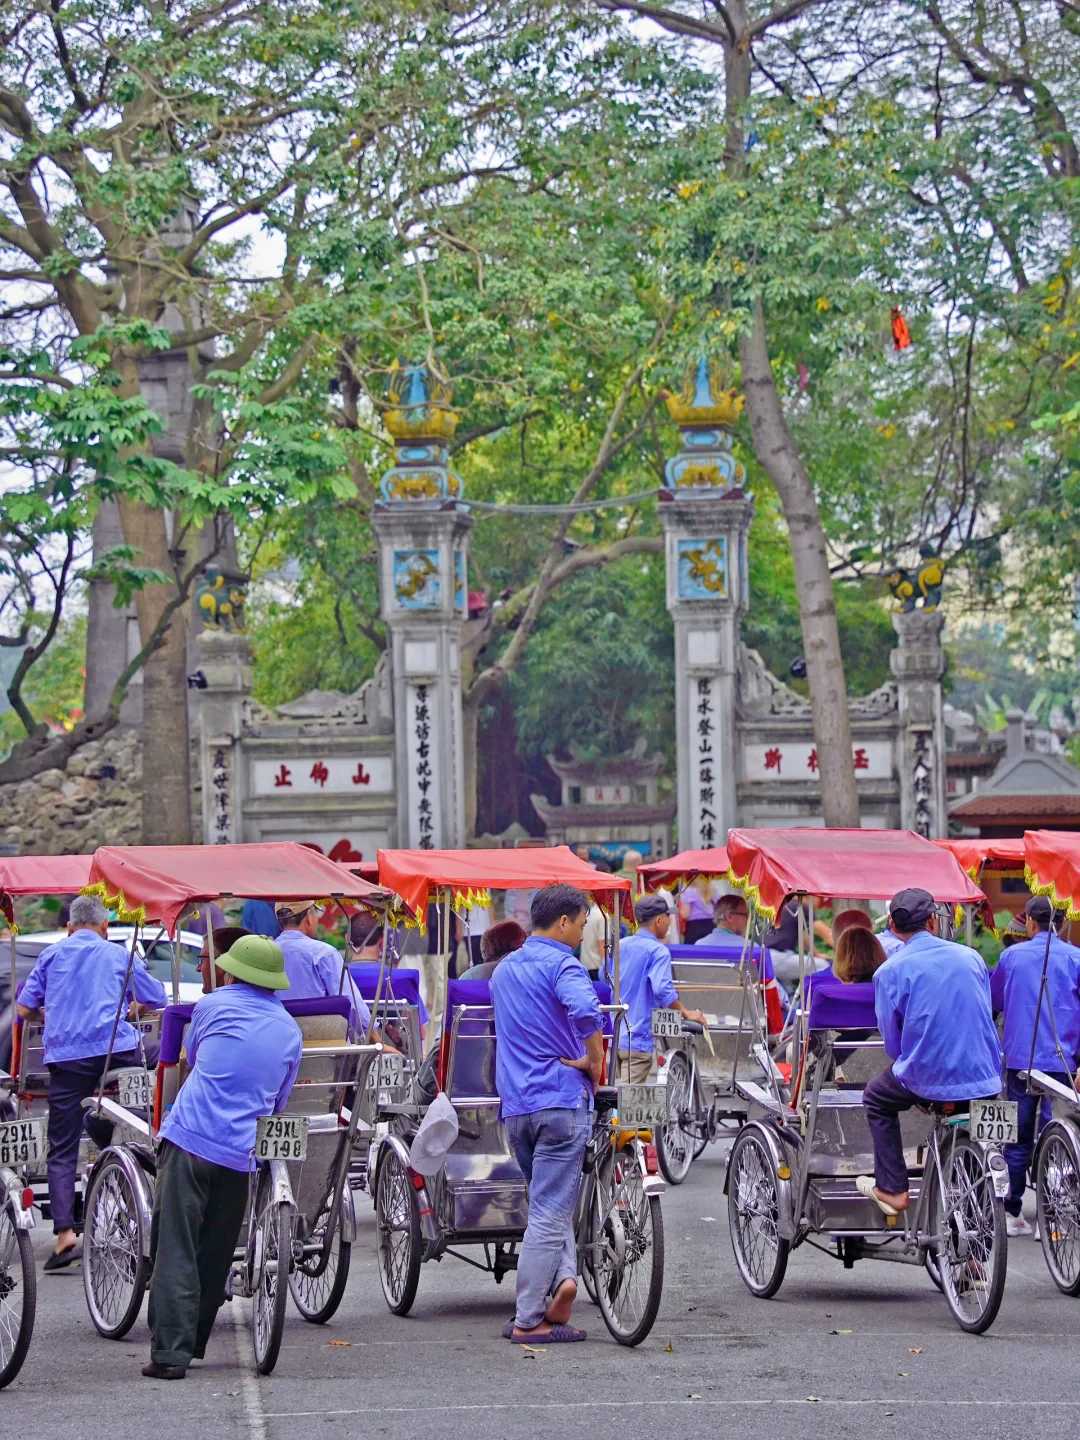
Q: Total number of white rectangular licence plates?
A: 7